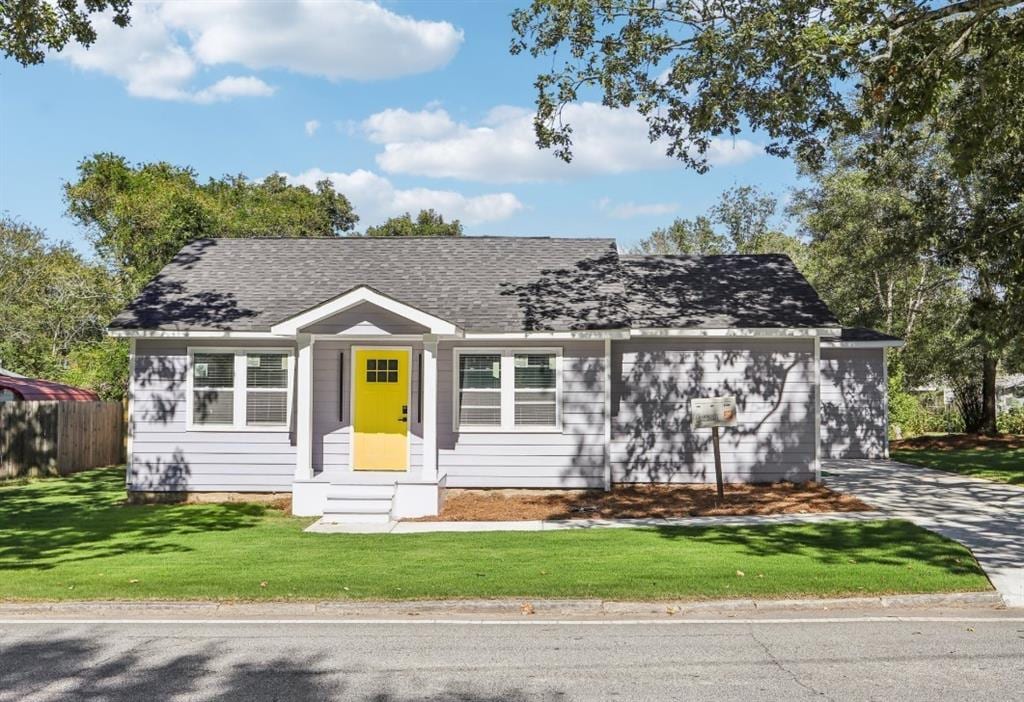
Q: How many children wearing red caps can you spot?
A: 0